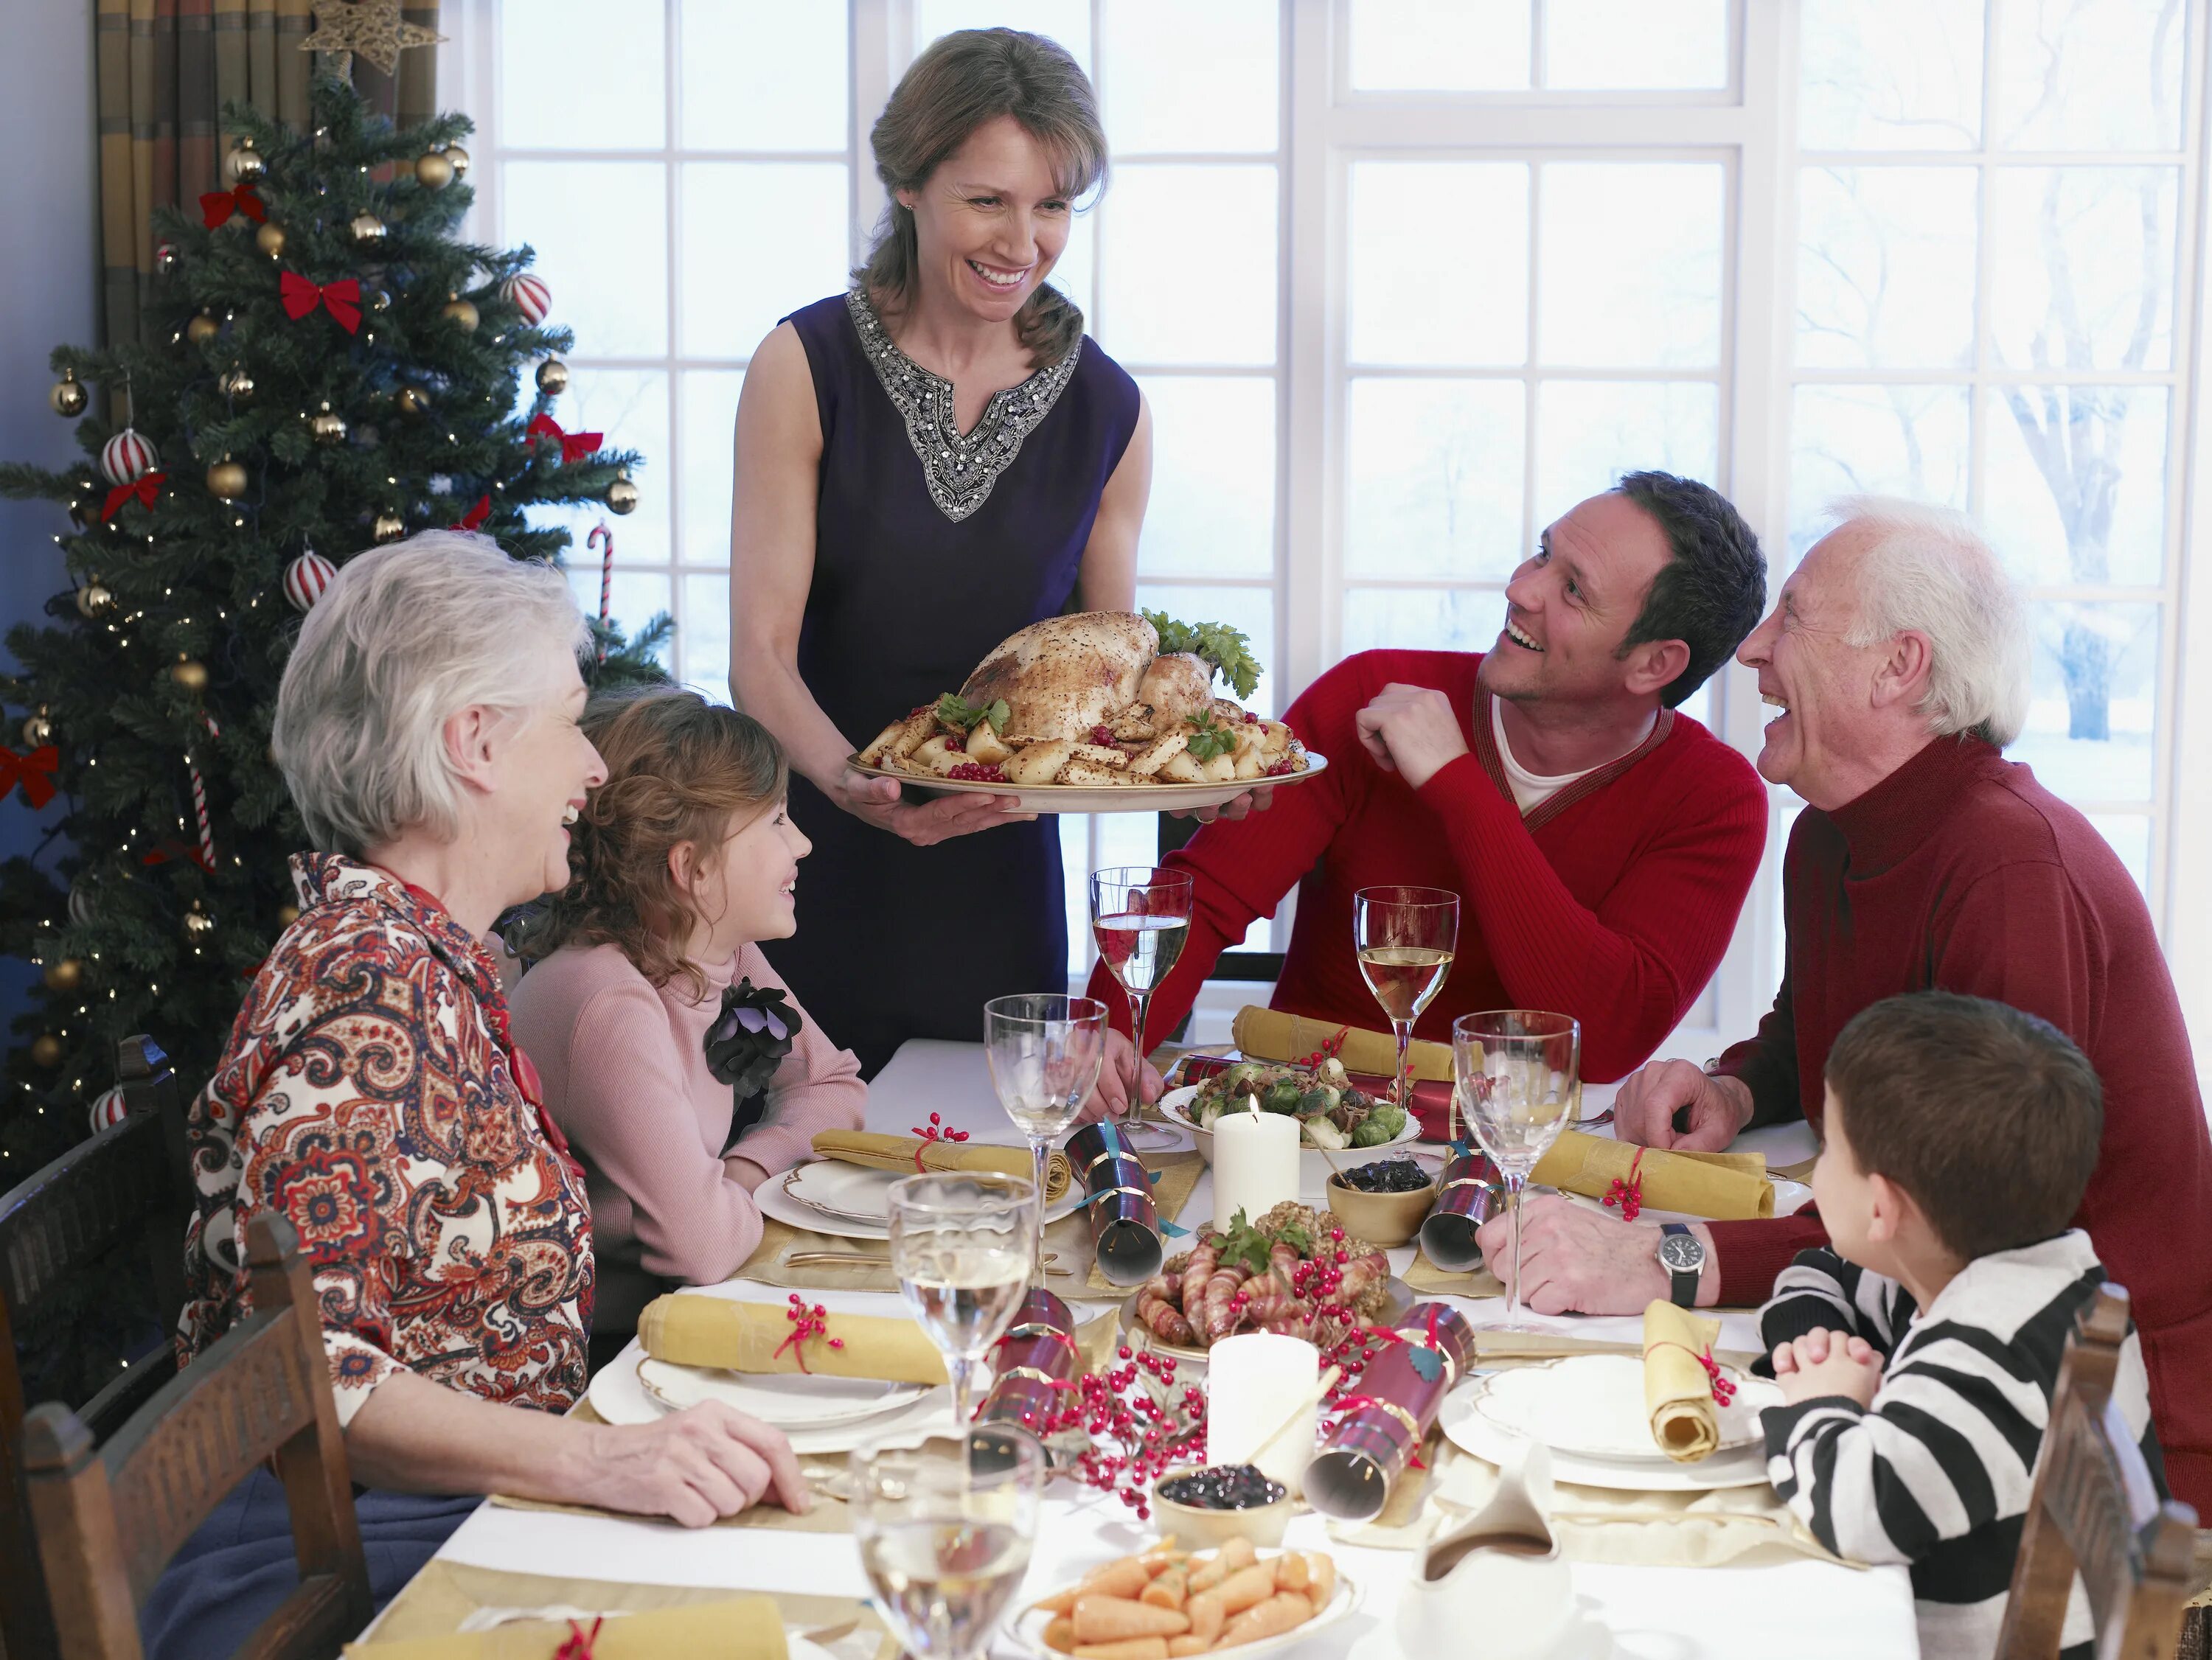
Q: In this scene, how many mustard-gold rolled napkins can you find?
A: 6